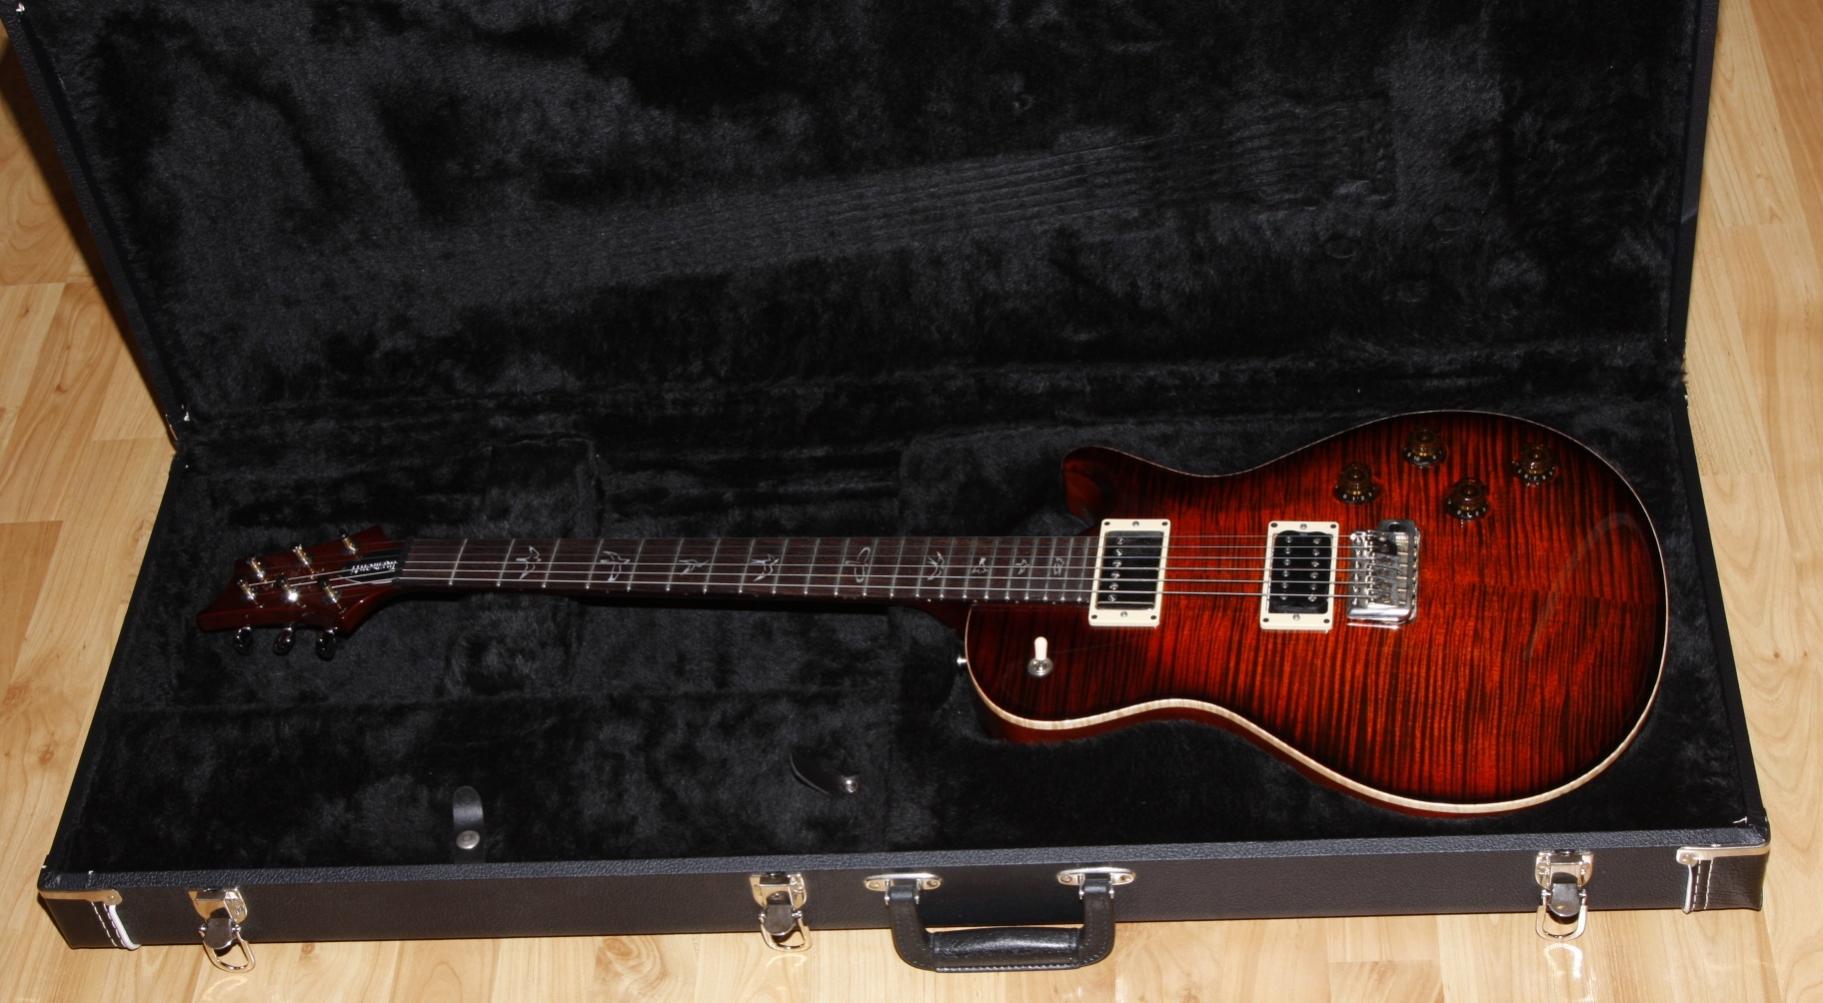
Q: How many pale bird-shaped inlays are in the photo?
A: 9